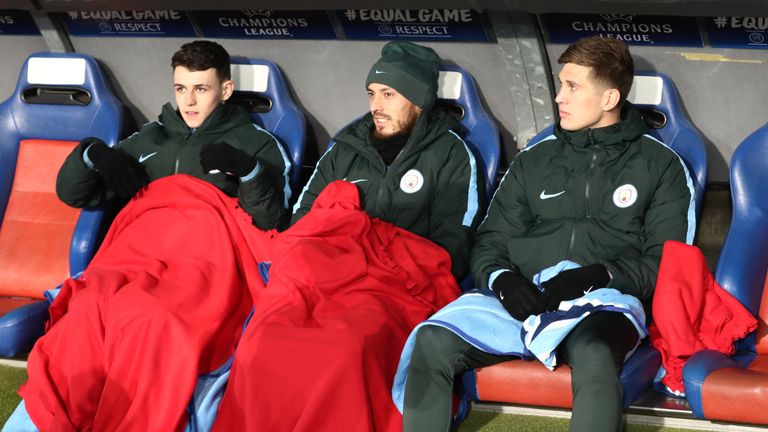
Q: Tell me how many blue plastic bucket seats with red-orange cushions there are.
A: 5